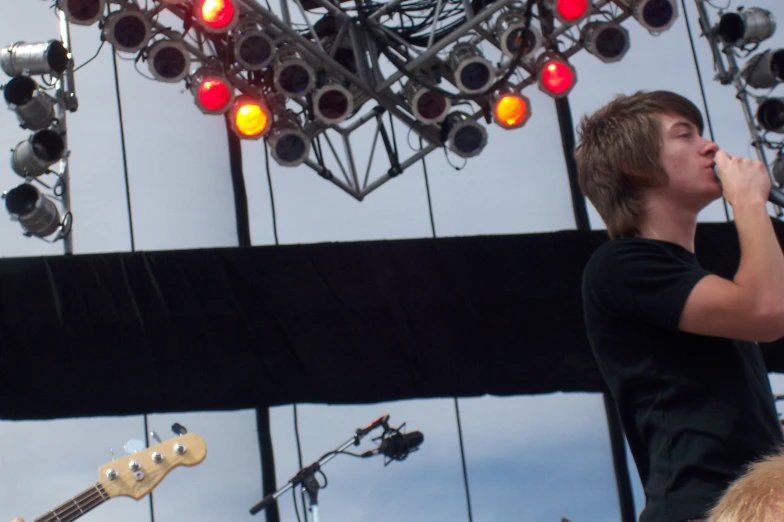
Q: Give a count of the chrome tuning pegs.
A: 4